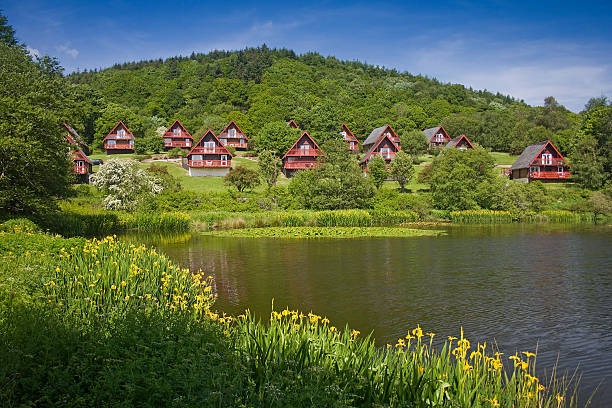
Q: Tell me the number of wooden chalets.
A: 14